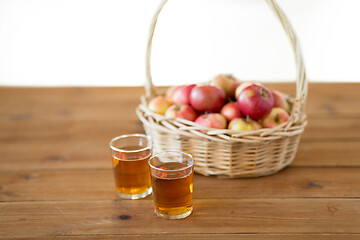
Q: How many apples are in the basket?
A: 13